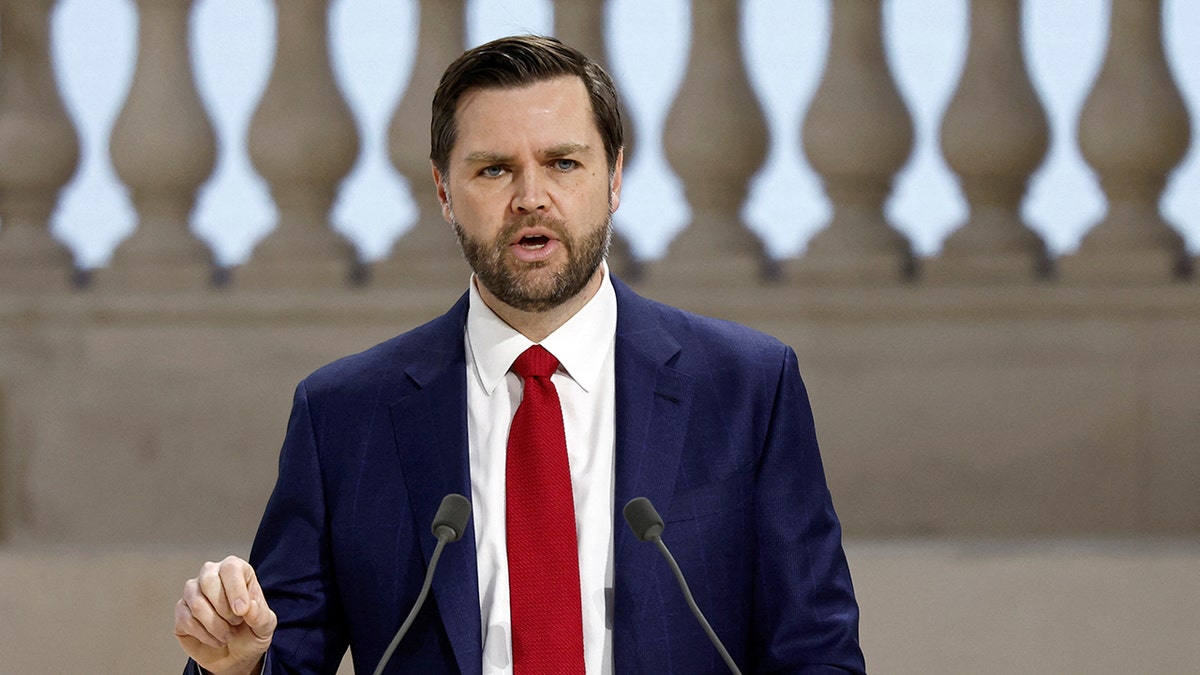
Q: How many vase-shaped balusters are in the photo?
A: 9